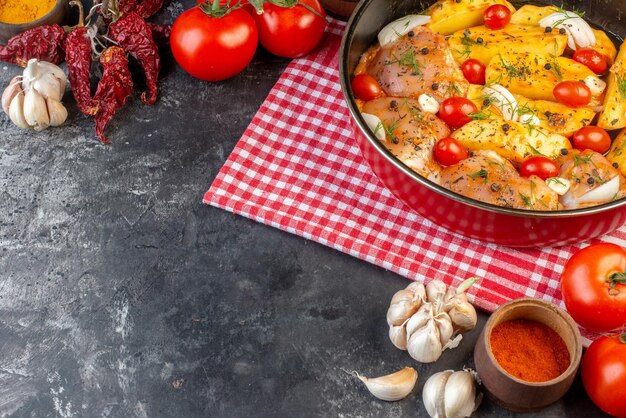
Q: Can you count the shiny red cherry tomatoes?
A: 9